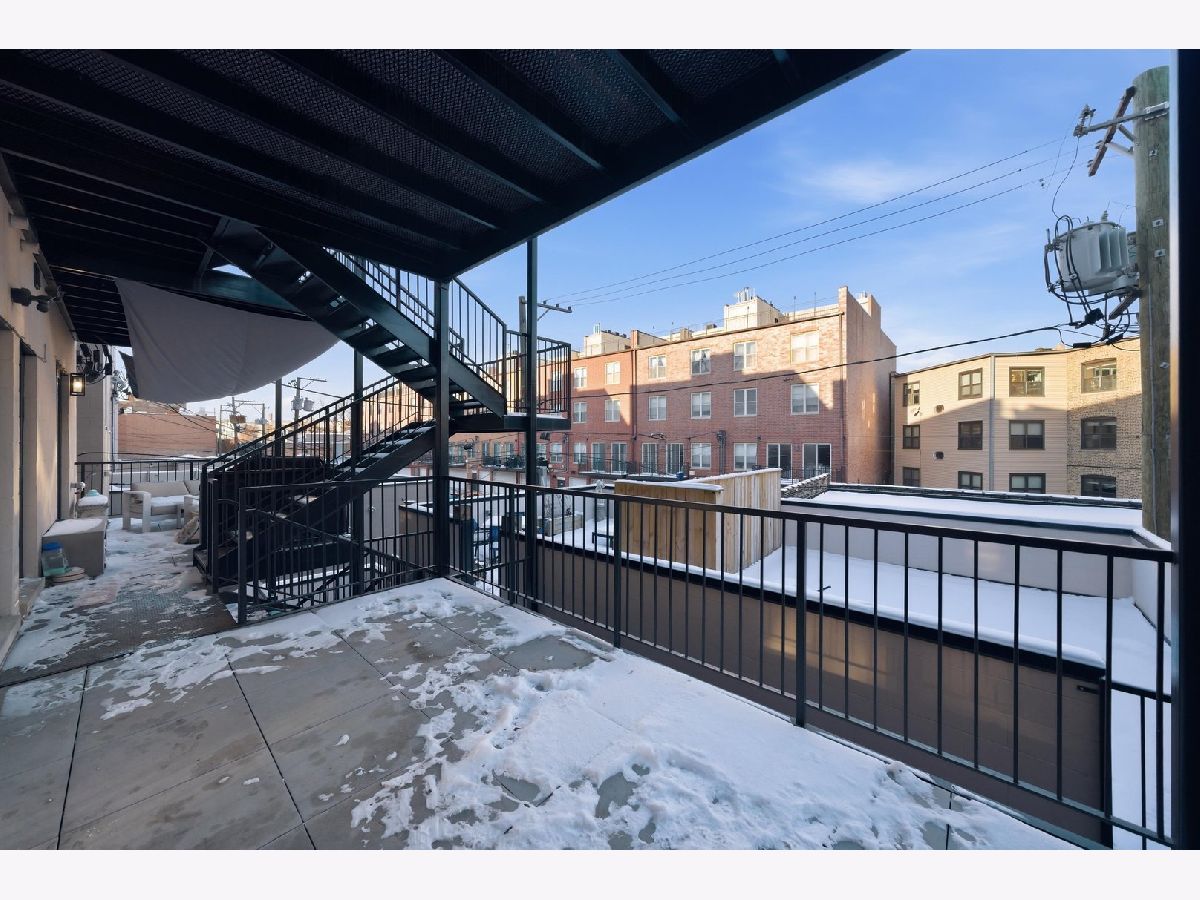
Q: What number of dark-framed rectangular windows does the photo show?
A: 12